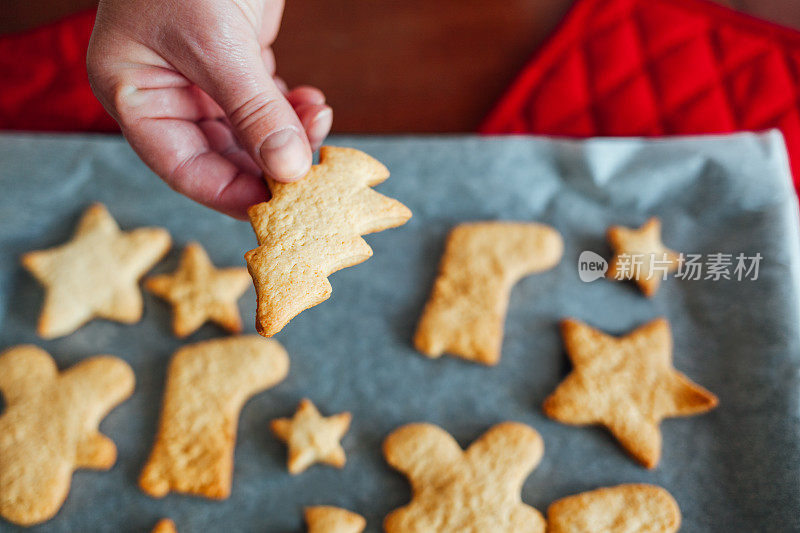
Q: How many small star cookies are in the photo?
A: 3